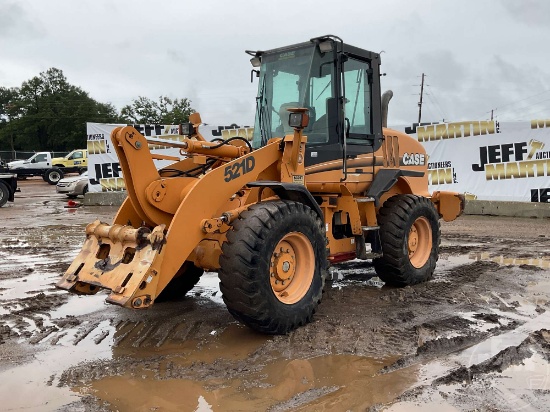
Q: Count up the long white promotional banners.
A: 1